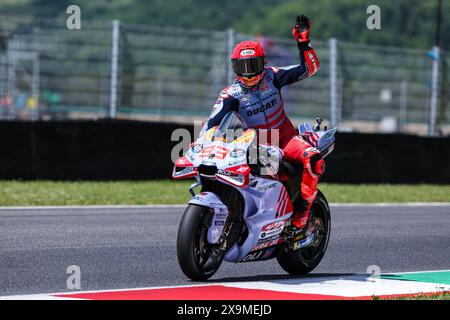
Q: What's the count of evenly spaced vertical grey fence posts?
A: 4